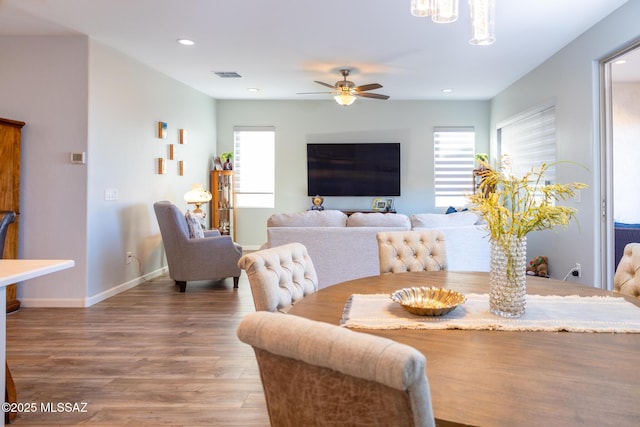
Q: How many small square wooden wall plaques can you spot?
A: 5